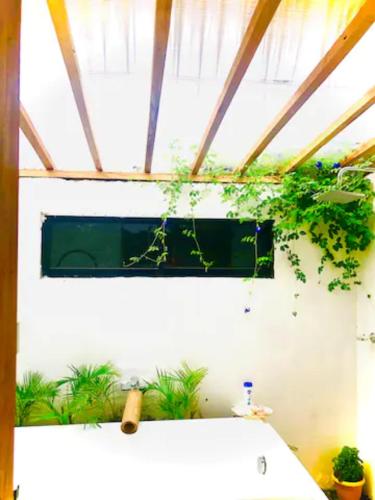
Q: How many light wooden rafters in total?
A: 7